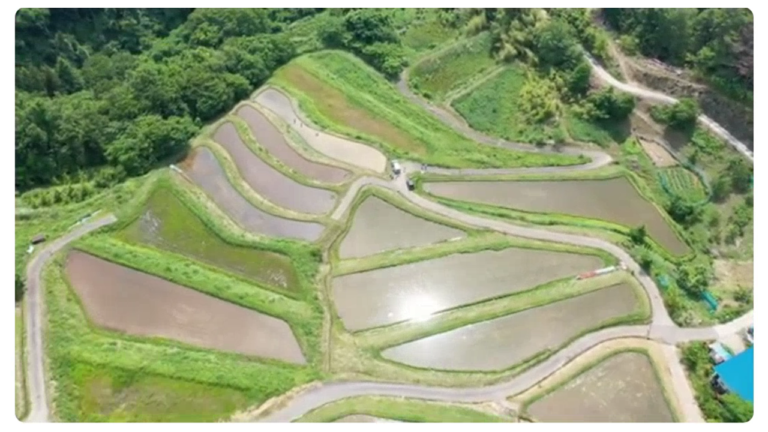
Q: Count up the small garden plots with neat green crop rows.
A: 1